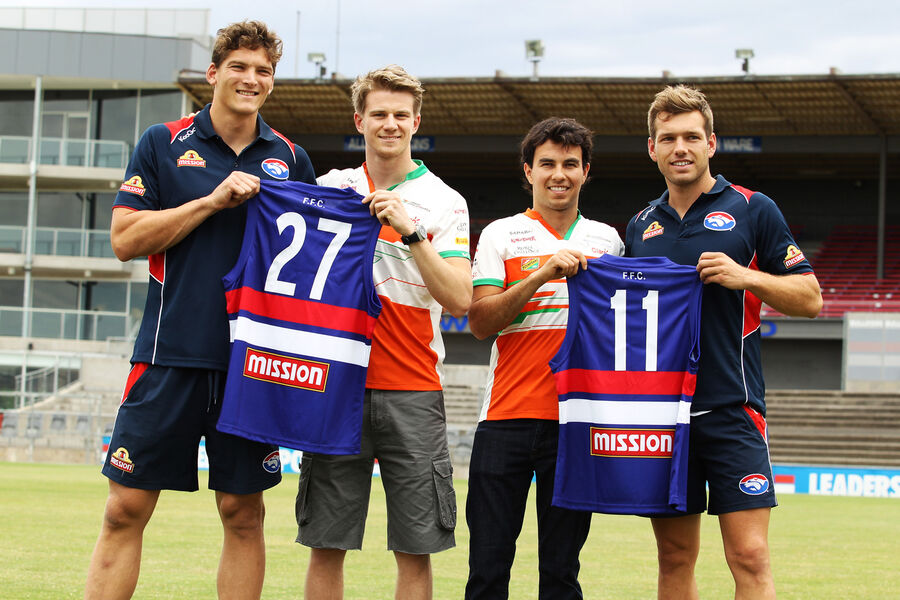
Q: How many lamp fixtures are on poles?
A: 3